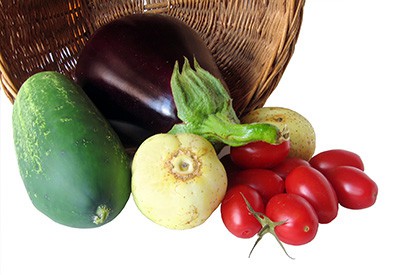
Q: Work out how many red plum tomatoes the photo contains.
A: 8